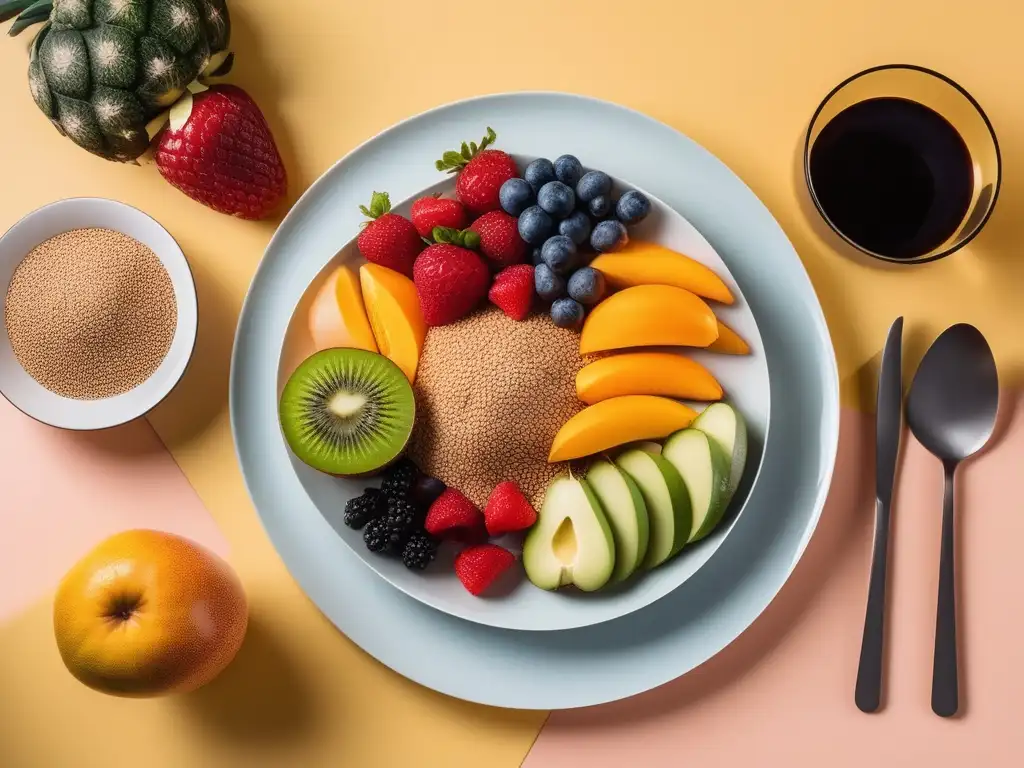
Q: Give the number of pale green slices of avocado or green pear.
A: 5